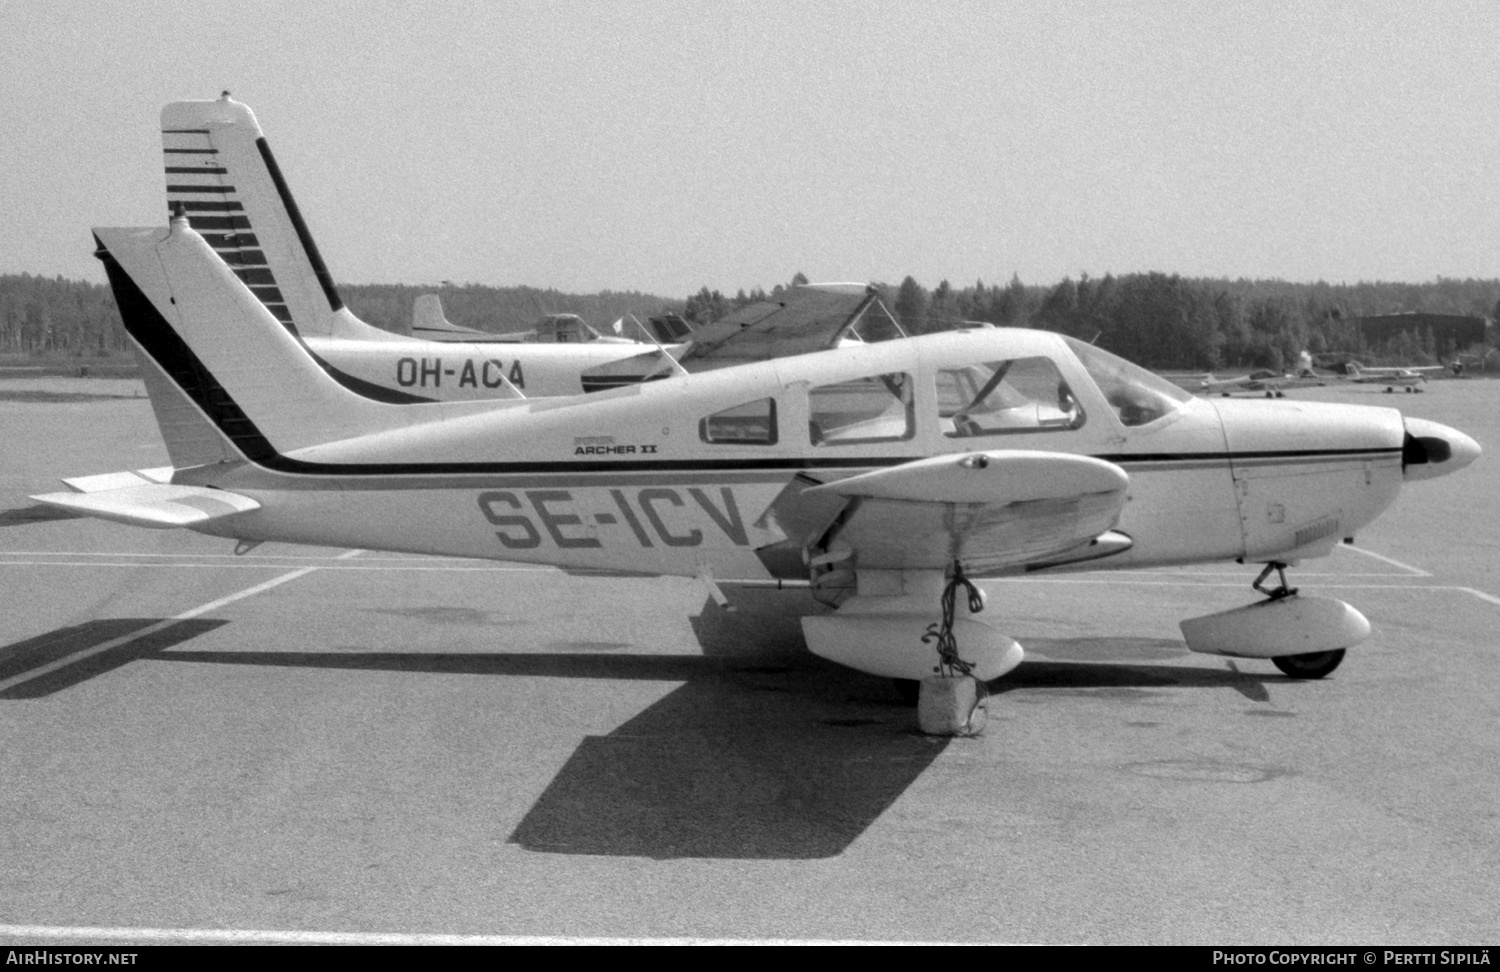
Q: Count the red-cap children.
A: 0